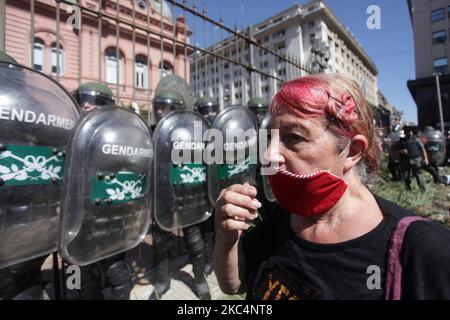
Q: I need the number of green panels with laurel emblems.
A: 4